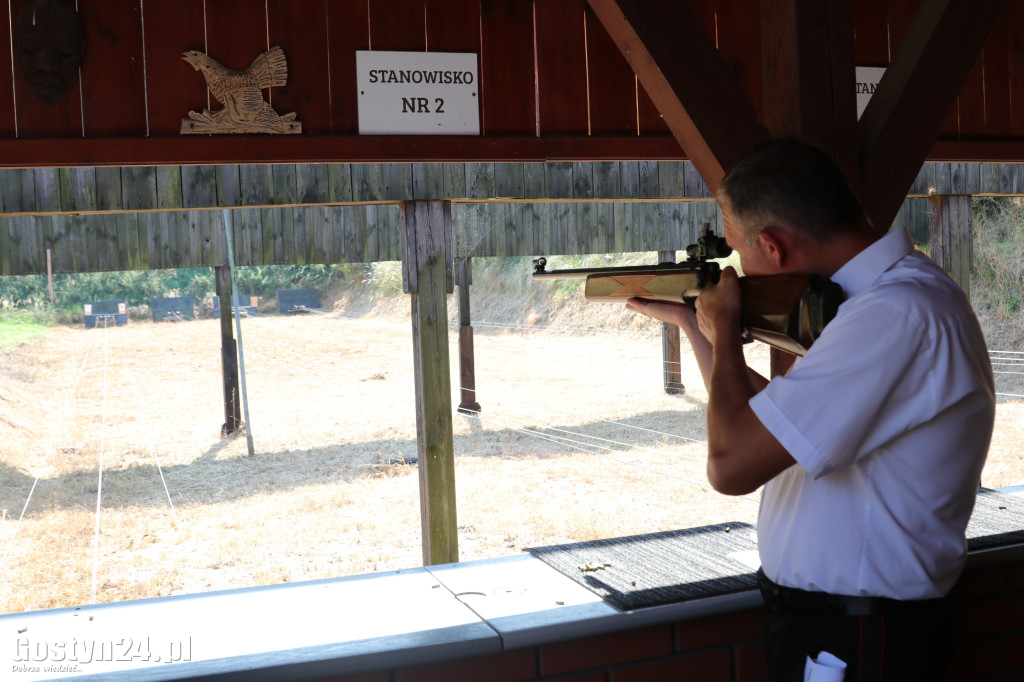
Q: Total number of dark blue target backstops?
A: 4